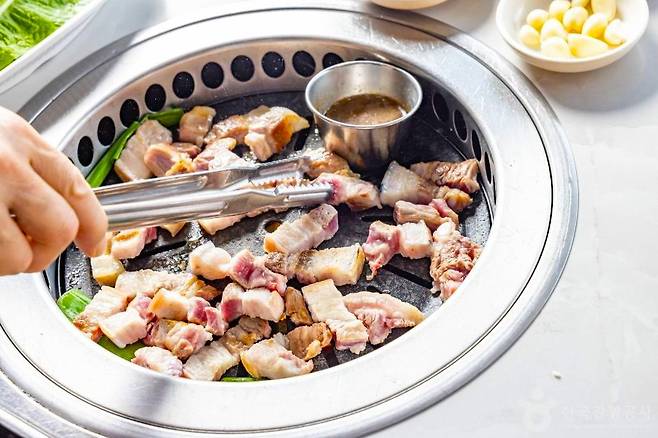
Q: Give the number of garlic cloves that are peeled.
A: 11